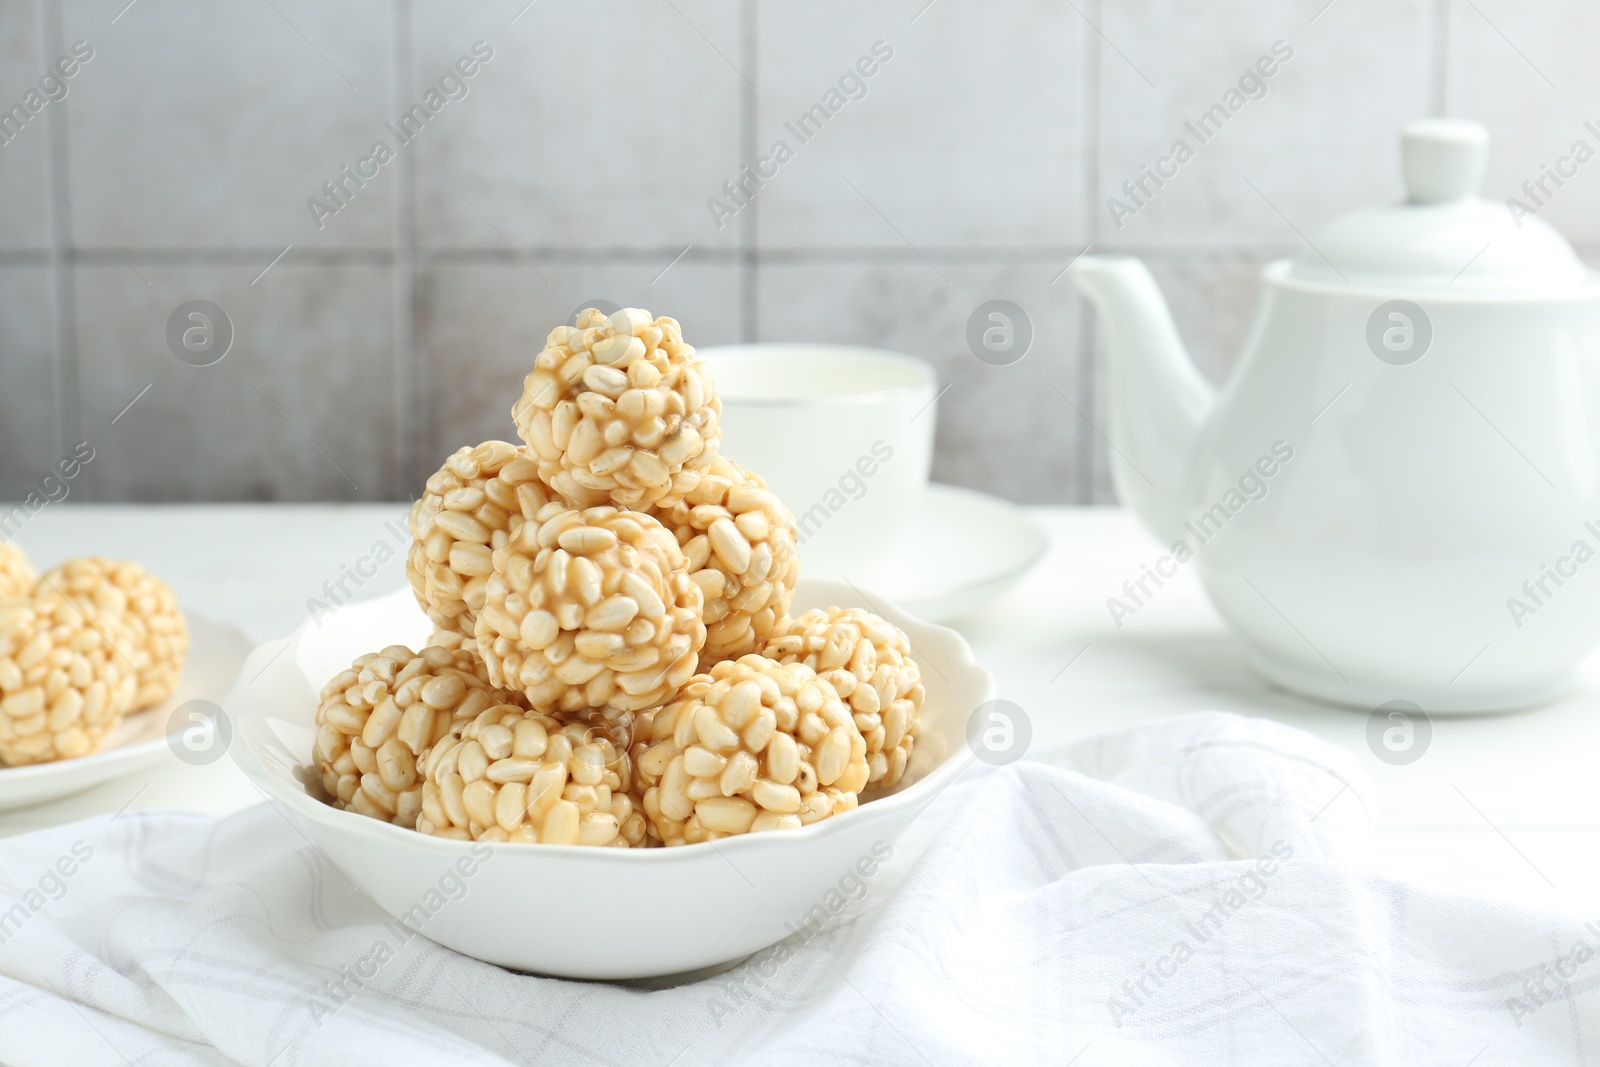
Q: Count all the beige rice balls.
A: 11